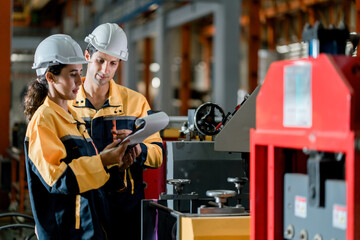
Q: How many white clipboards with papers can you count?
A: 1